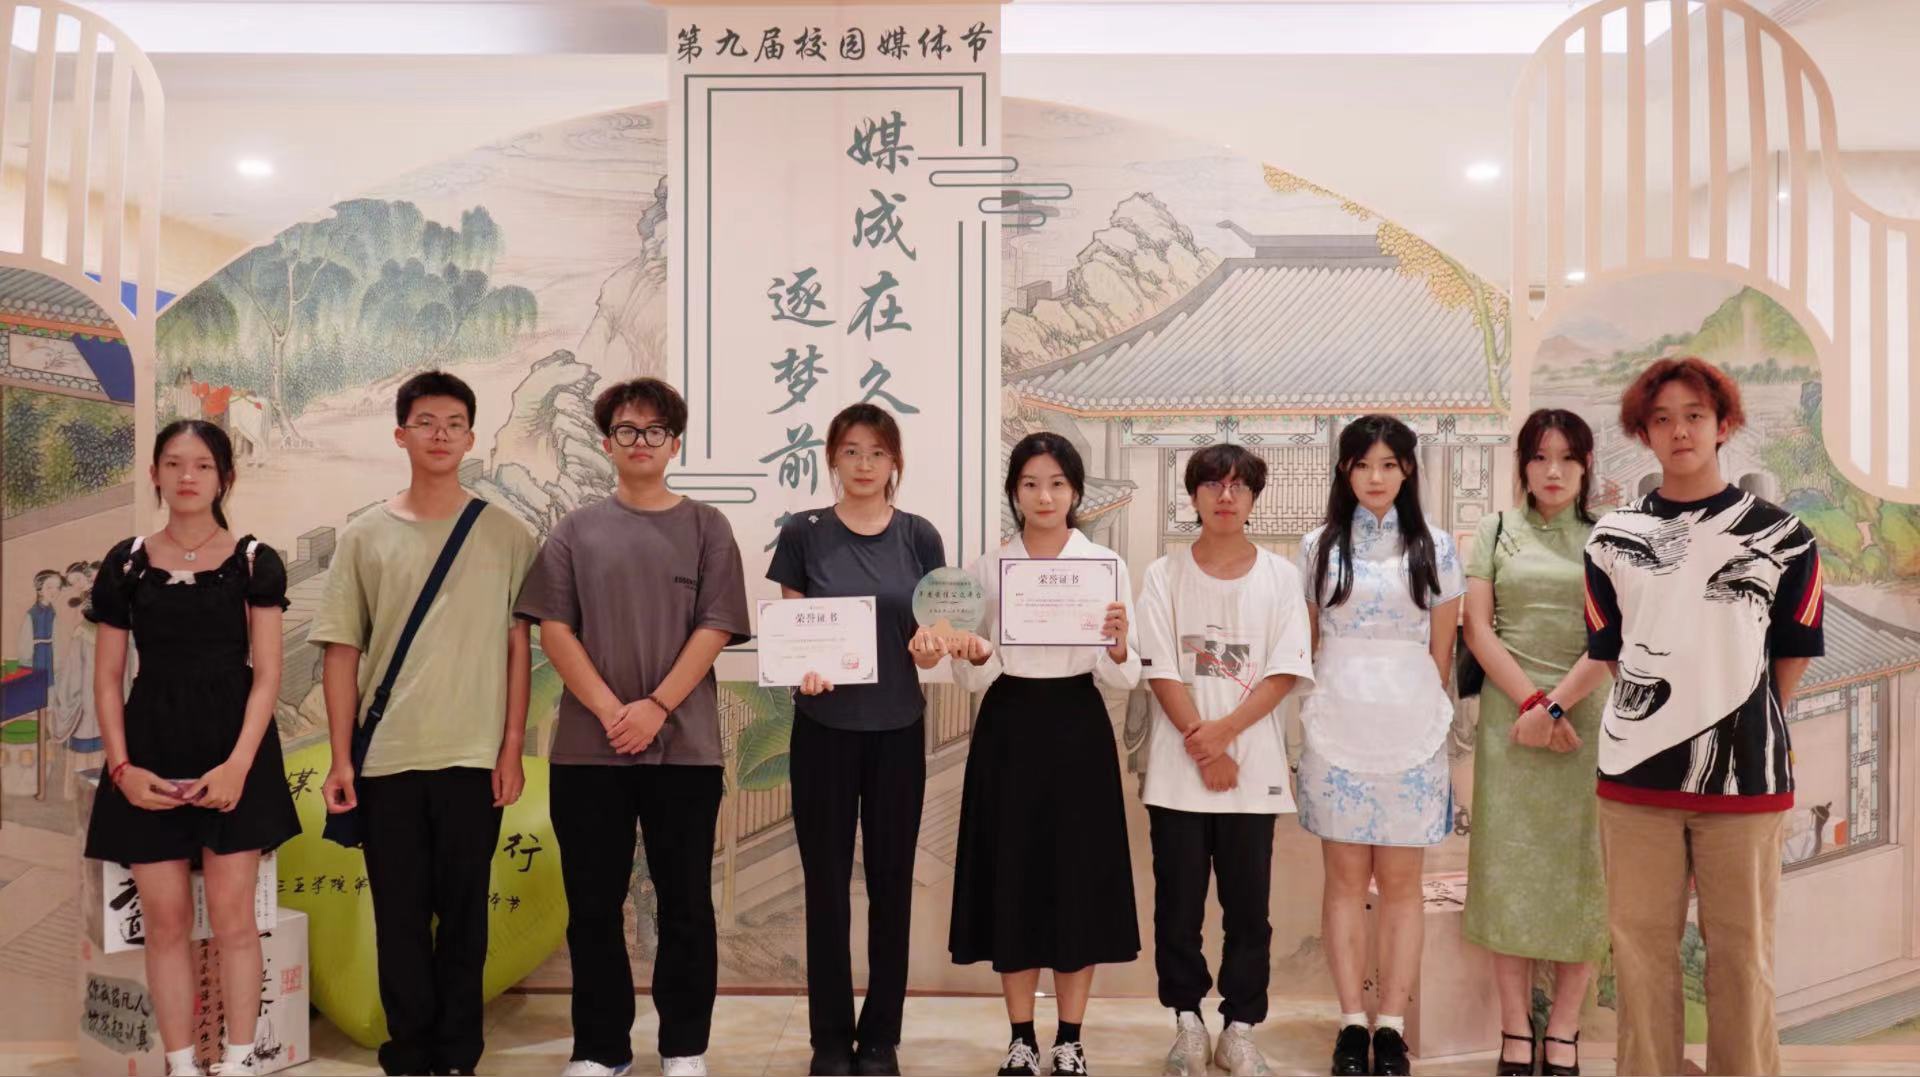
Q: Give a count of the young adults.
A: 9